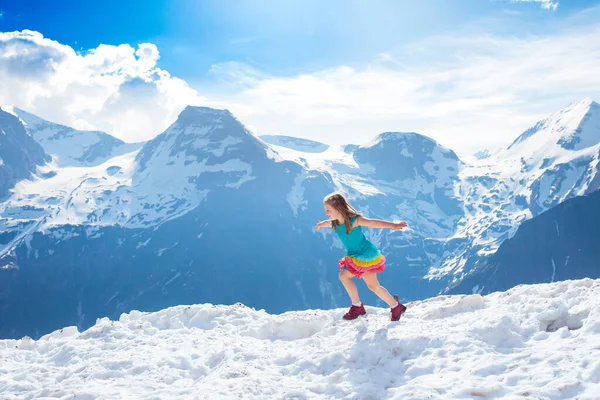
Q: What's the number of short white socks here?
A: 2